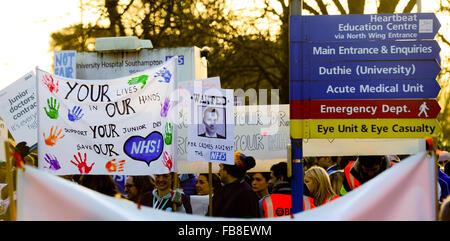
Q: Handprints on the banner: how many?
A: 12